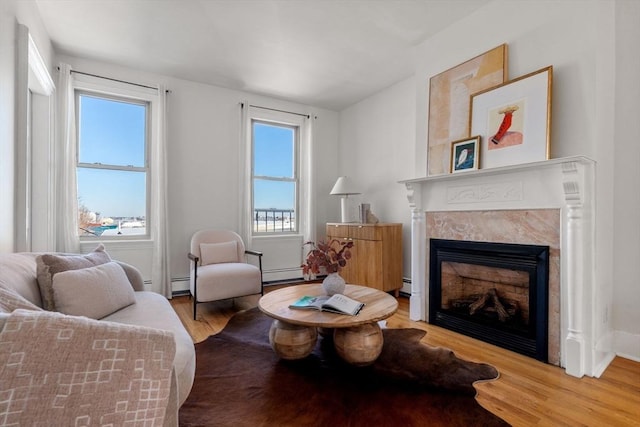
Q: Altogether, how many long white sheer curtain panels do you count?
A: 4